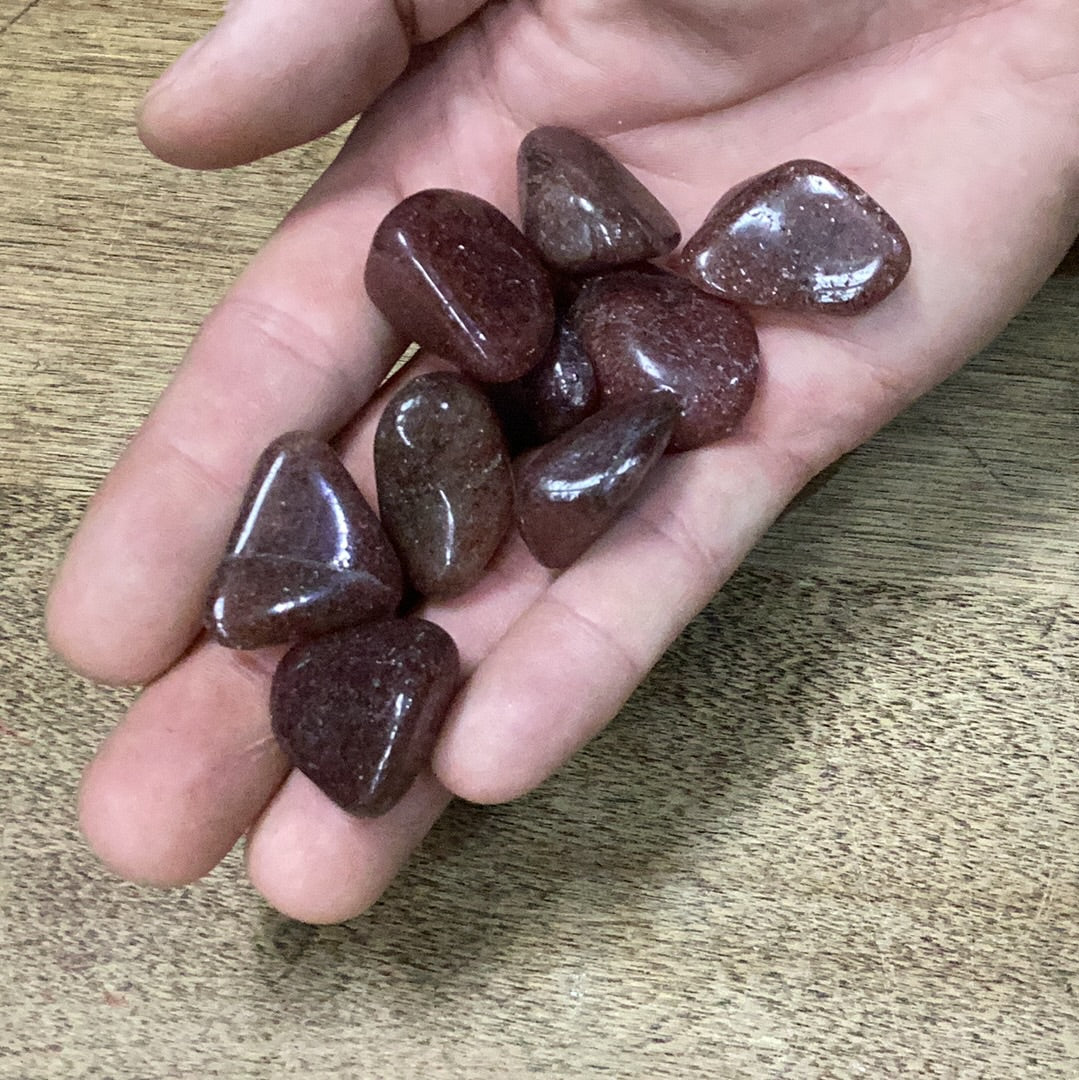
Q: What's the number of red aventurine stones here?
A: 9